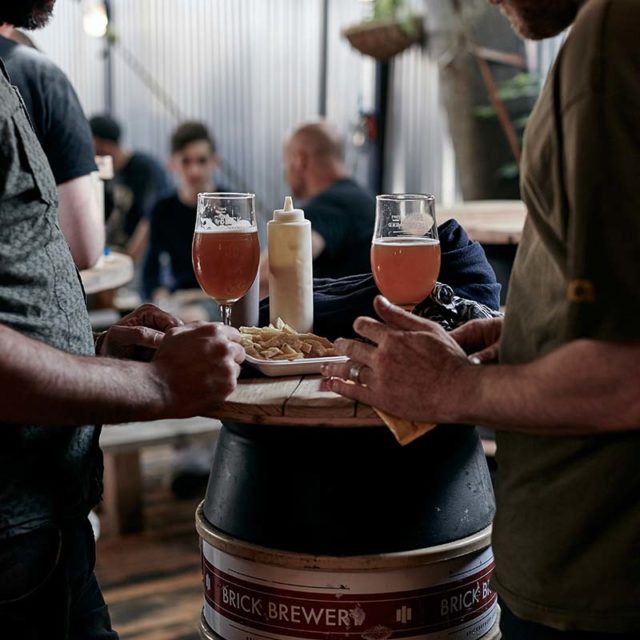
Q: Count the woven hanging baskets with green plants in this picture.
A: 1